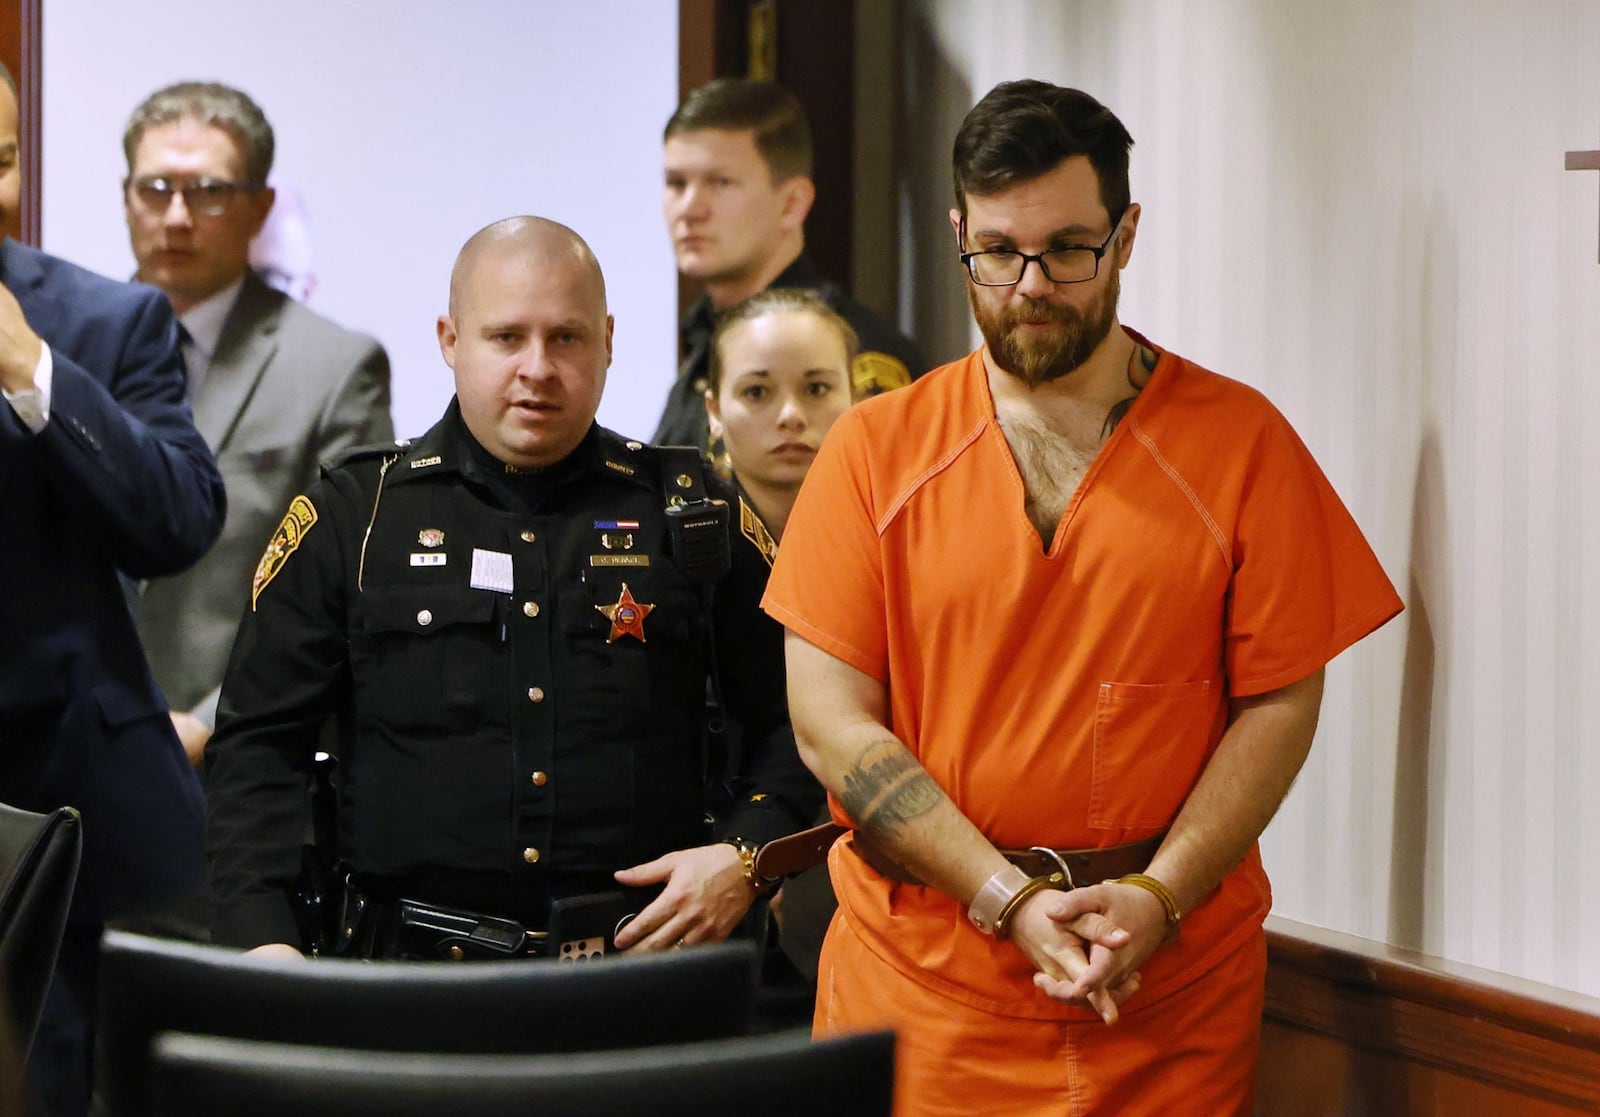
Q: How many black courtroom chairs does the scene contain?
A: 3